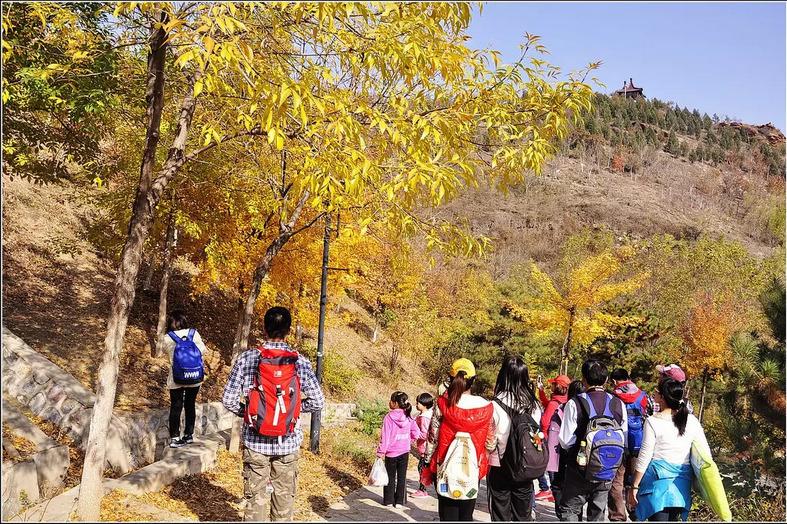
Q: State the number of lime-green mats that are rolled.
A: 1